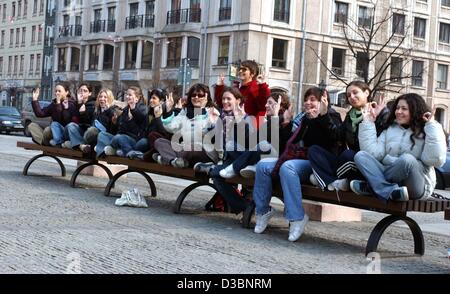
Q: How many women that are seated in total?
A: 11